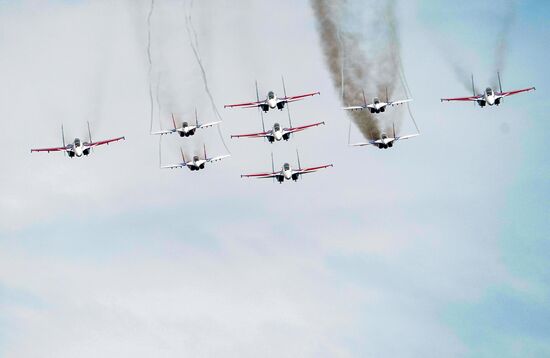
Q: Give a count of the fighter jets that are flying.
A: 9